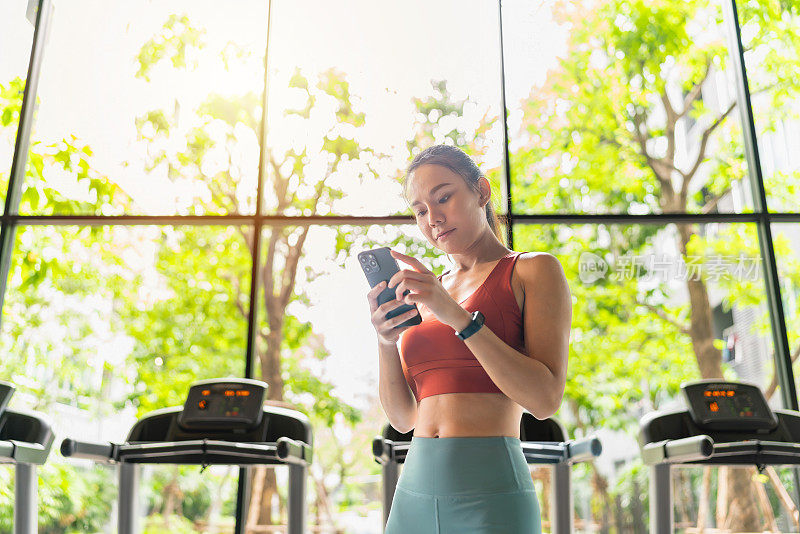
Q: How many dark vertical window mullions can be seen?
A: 4